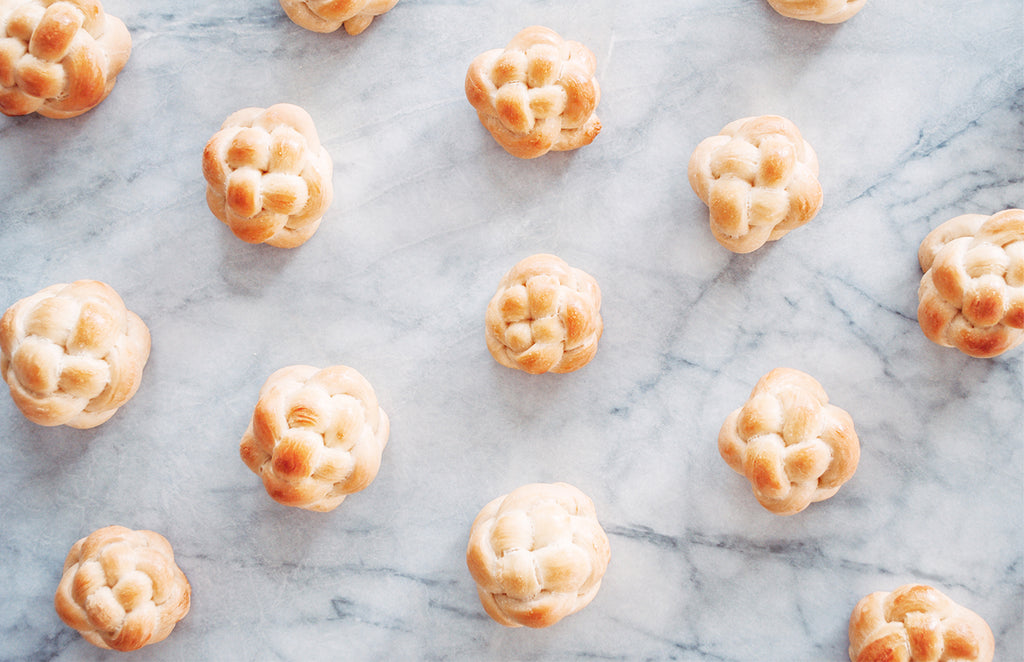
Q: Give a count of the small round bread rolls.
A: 14